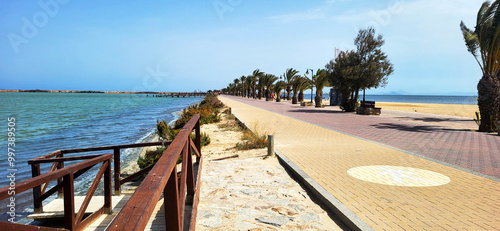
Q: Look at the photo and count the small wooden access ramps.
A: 1